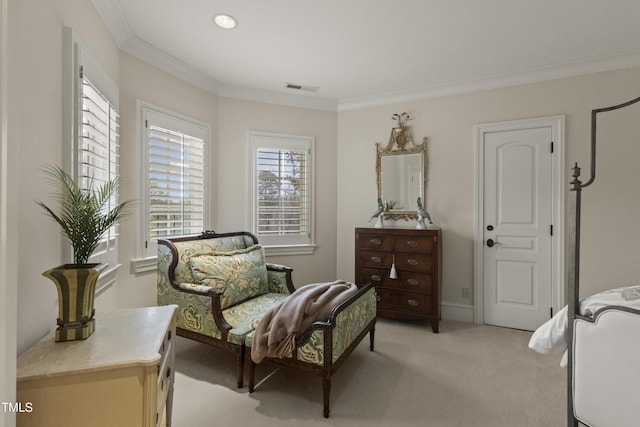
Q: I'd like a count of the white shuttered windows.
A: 3